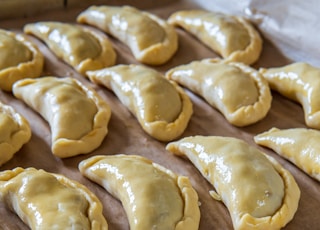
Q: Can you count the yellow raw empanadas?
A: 13